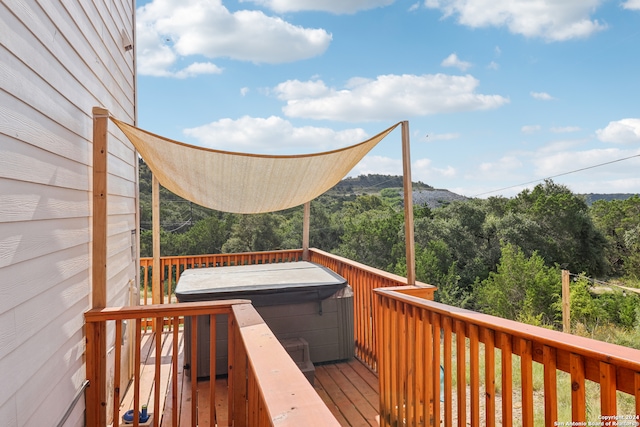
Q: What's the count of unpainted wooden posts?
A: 5